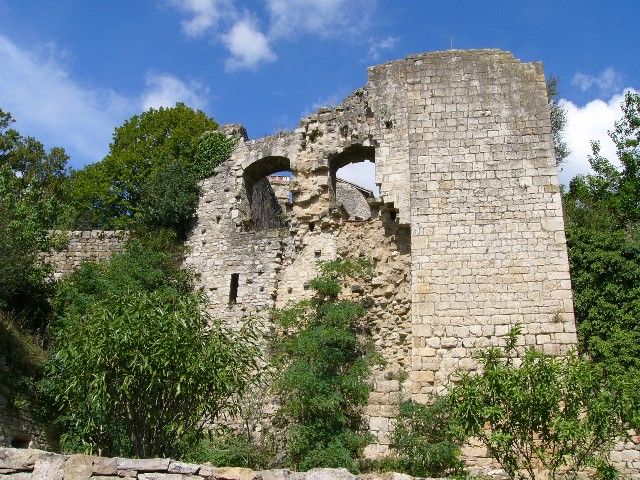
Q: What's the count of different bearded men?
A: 0